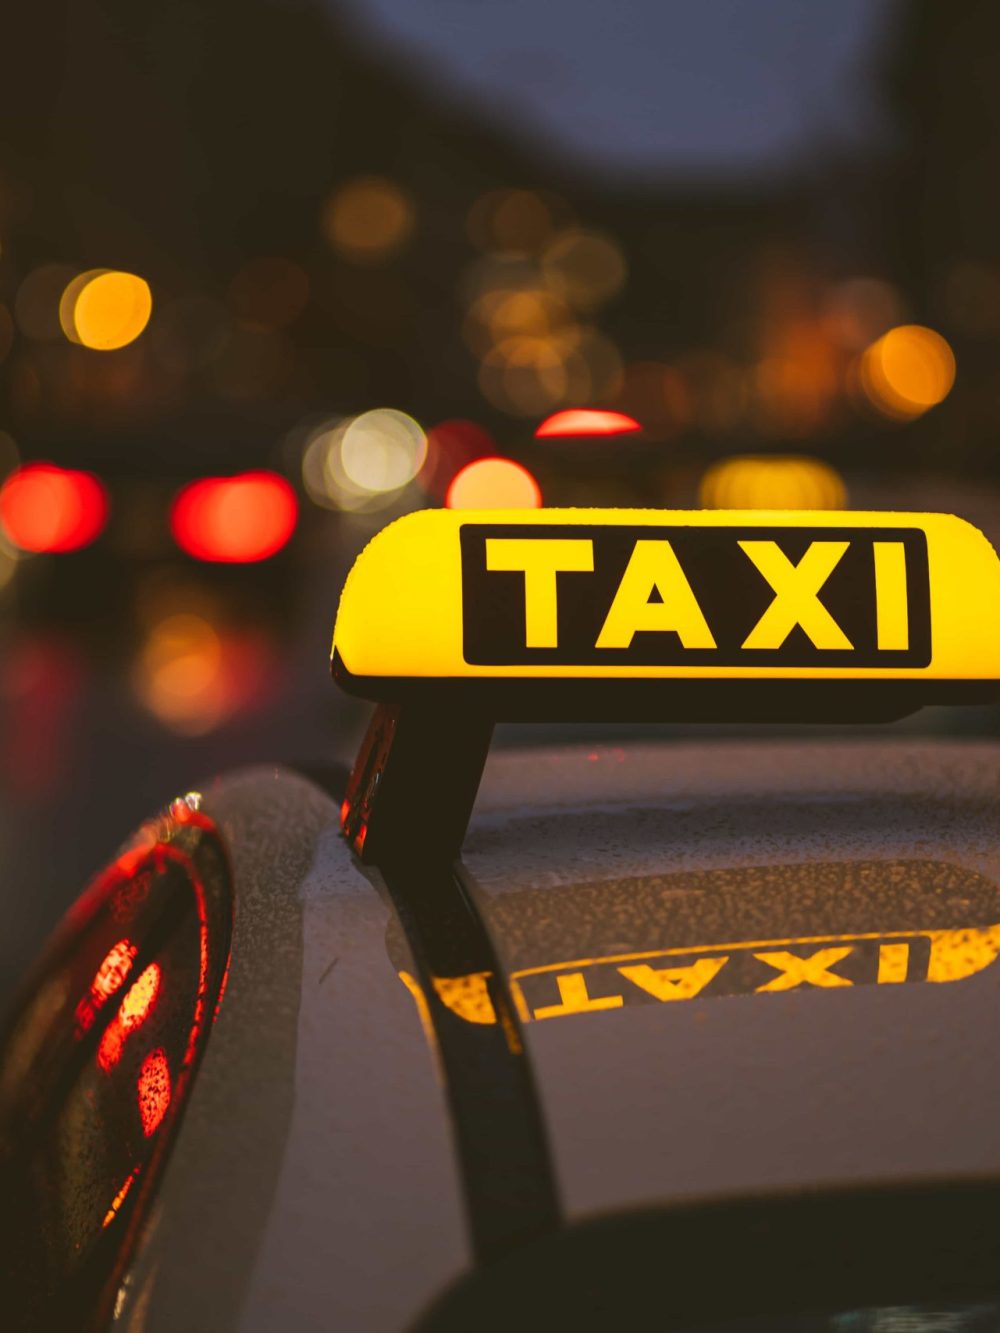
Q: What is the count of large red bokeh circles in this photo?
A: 2